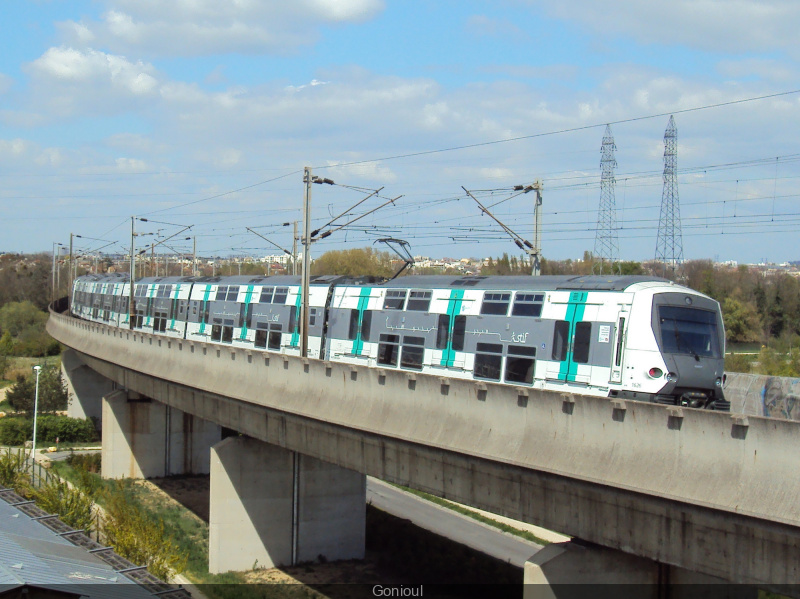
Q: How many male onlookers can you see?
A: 0